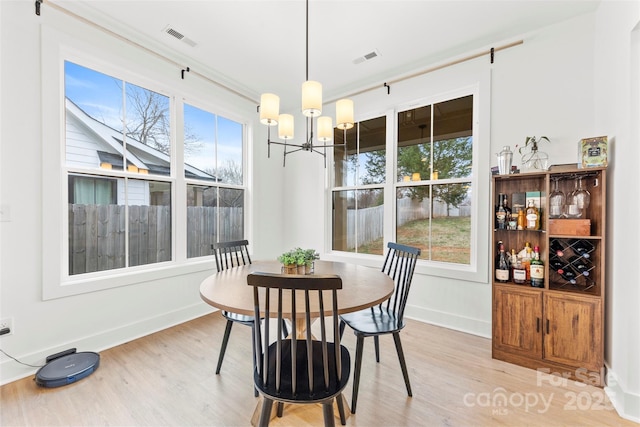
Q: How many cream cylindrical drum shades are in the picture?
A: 5